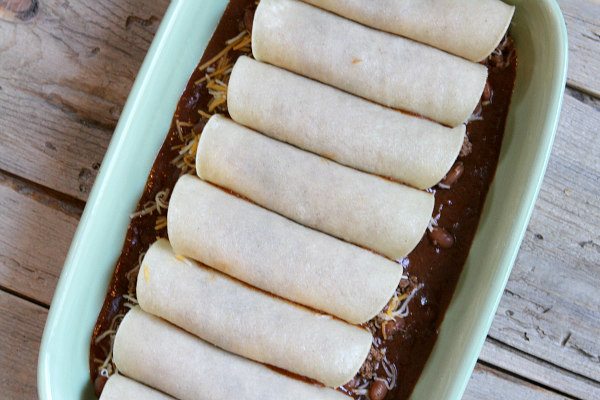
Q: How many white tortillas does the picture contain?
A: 8